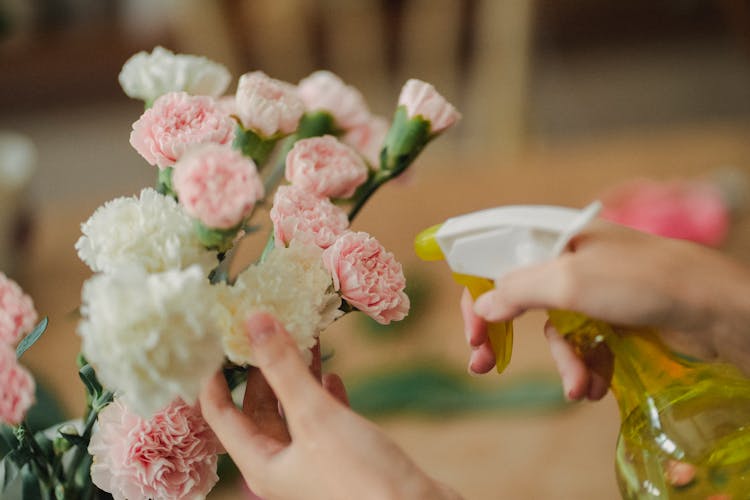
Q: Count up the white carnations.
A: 4